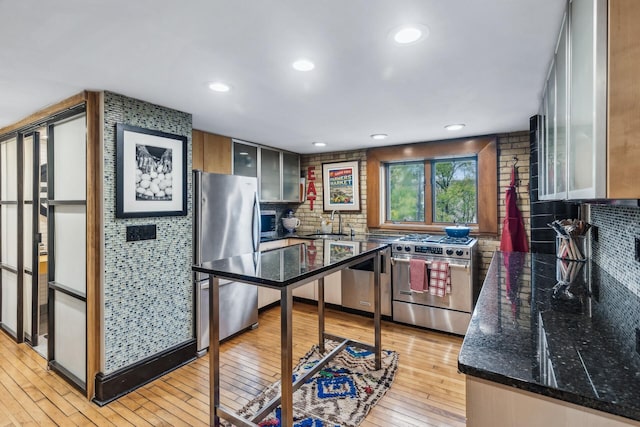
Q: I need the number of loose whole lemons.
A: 0